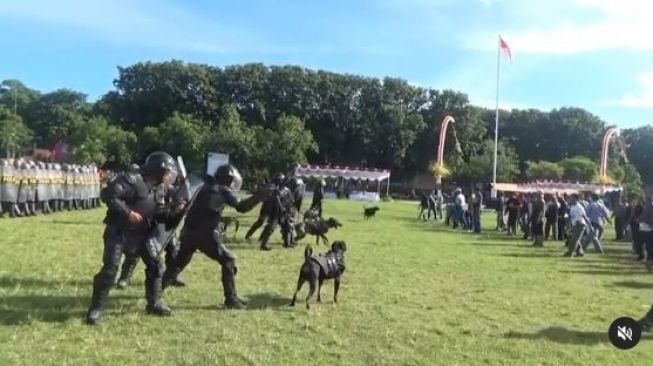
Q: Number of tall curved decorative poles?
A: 2